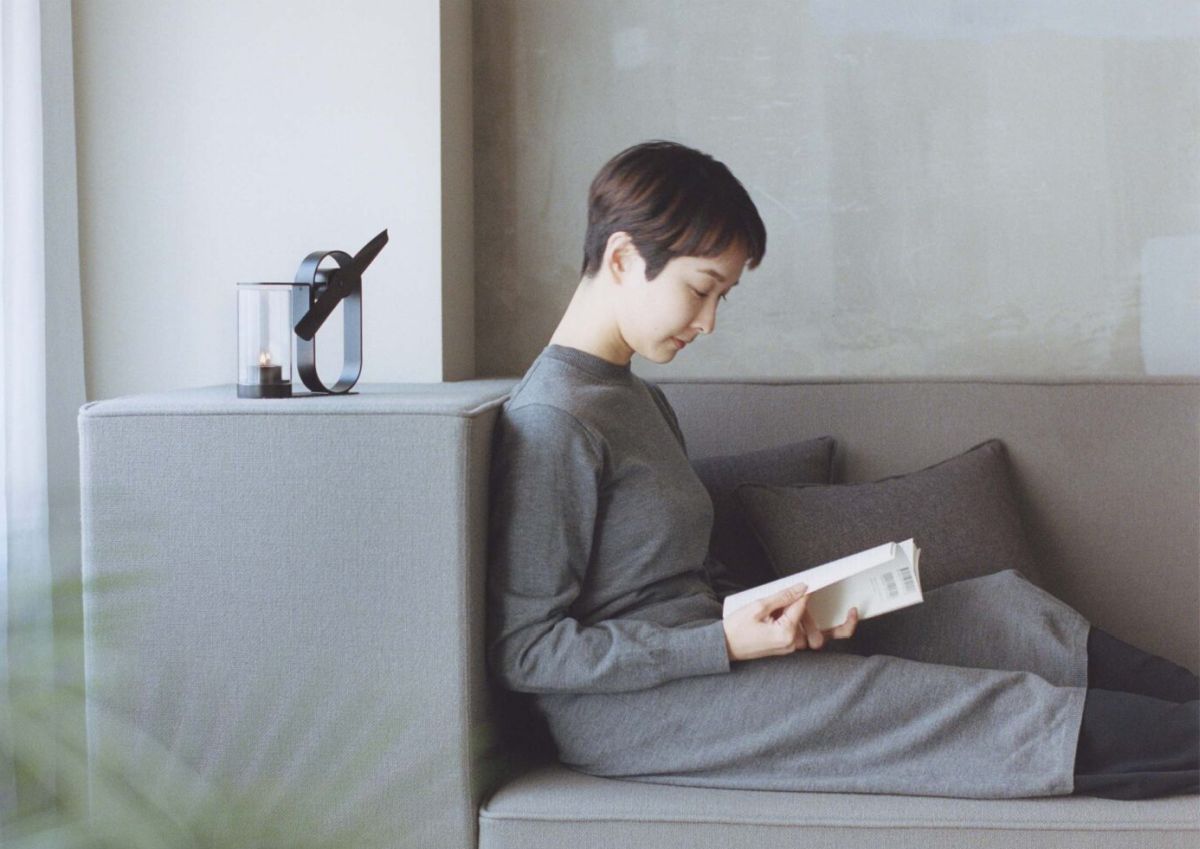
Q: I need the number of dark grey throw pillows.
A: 2